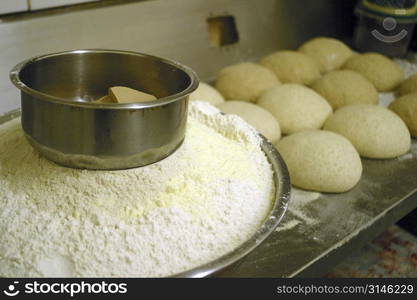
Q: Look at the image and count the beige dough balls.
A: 12